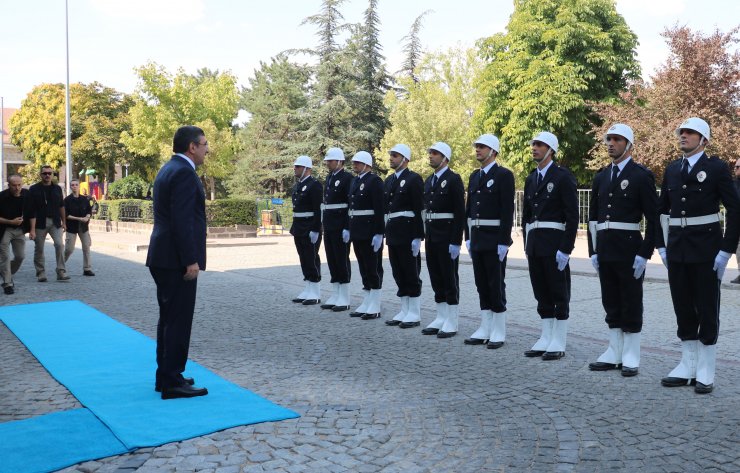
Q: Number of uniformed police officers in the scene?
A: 9